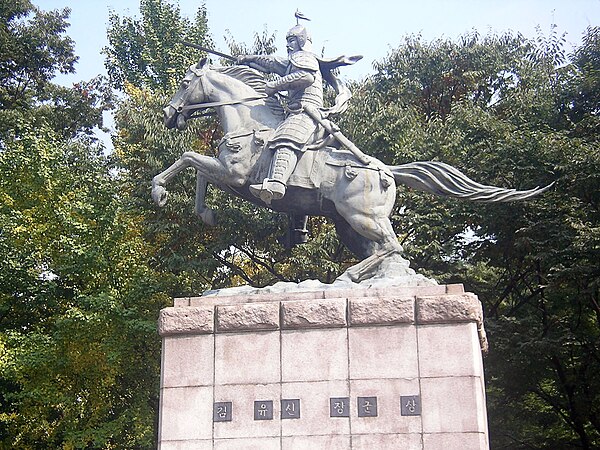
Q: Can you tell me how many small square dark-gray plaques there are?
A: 6